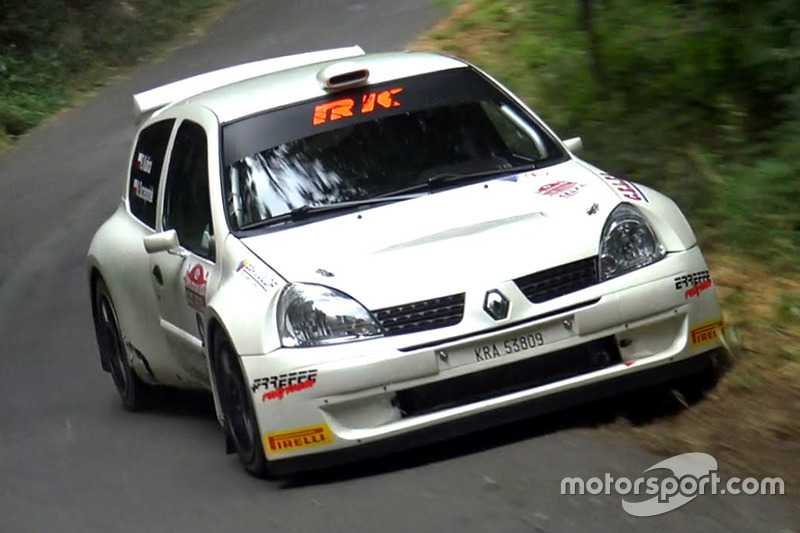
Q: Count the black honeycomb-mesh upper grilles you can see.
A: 2